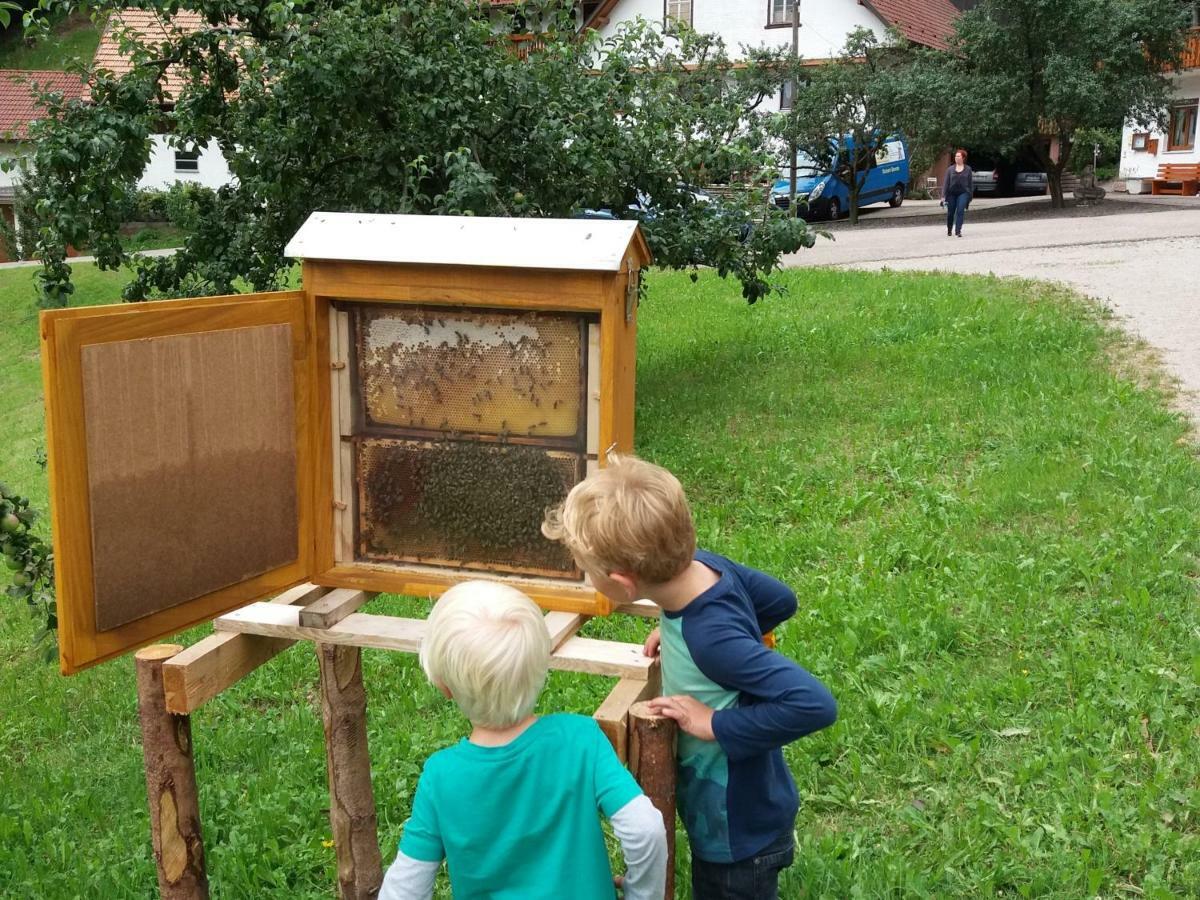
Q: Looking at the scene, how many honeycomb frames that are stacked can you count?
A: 2